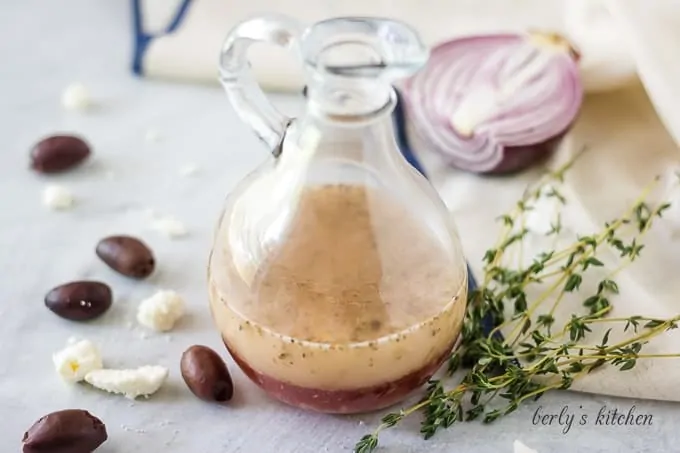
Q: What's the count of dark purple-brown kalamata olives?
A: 5